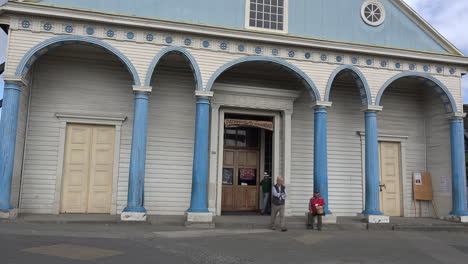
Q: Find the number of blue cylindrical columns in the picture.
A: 6